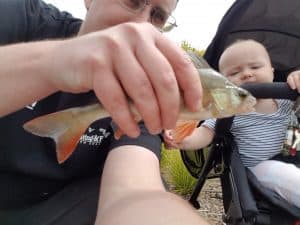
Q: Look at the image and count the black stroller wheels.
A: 0